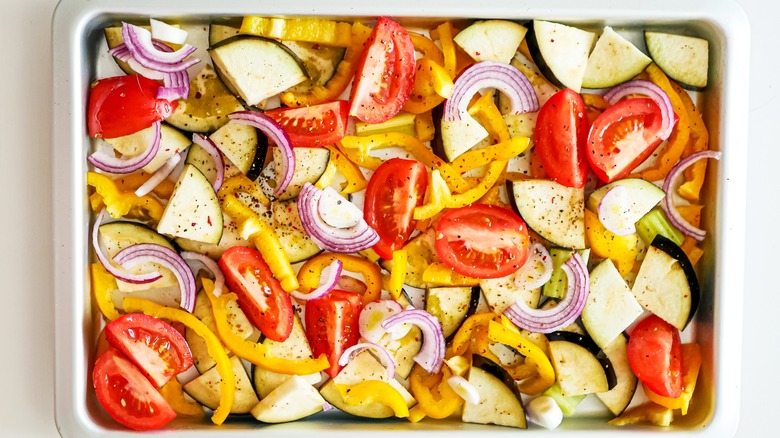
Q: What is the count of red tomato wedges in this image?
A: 12